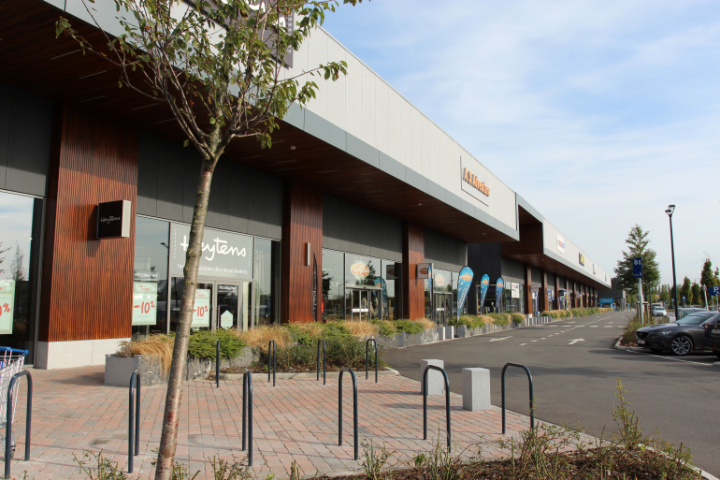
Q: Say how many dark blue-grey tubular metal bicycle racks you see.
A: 10